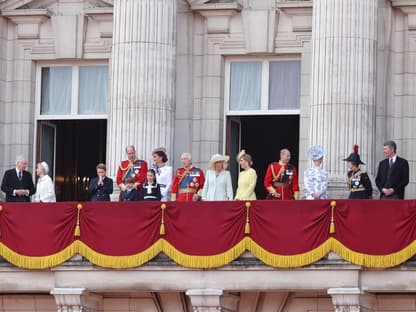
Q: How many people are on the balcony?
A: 14